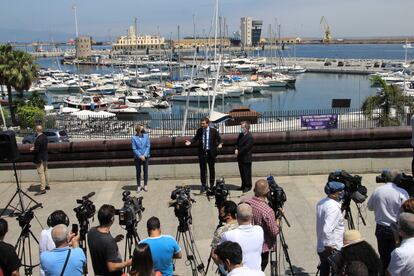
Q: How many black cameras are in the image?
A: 8